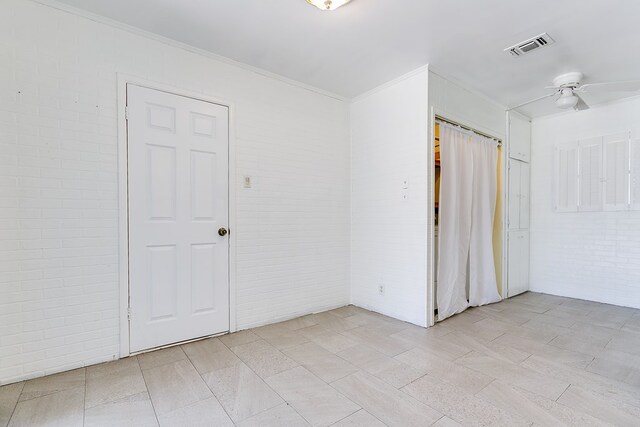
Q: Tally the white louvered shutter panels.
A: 4